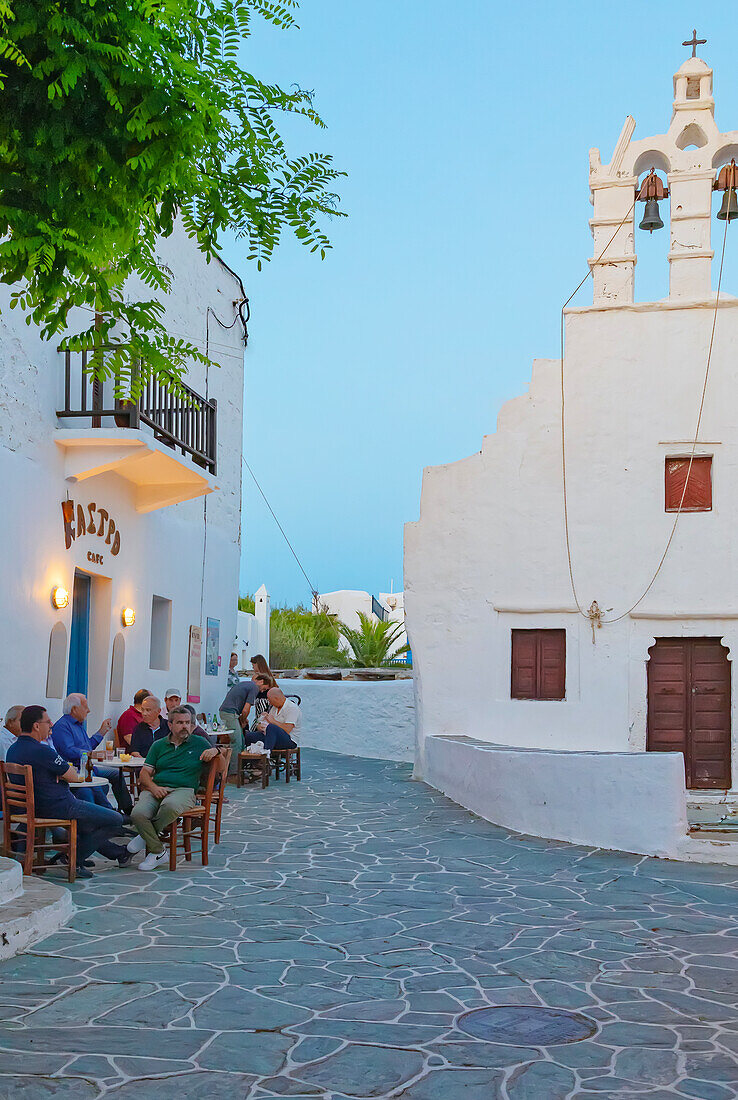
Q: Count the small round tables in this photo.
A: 3